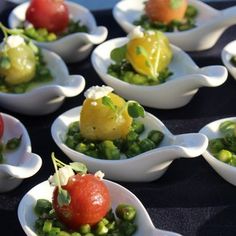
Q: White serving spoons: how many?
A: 9